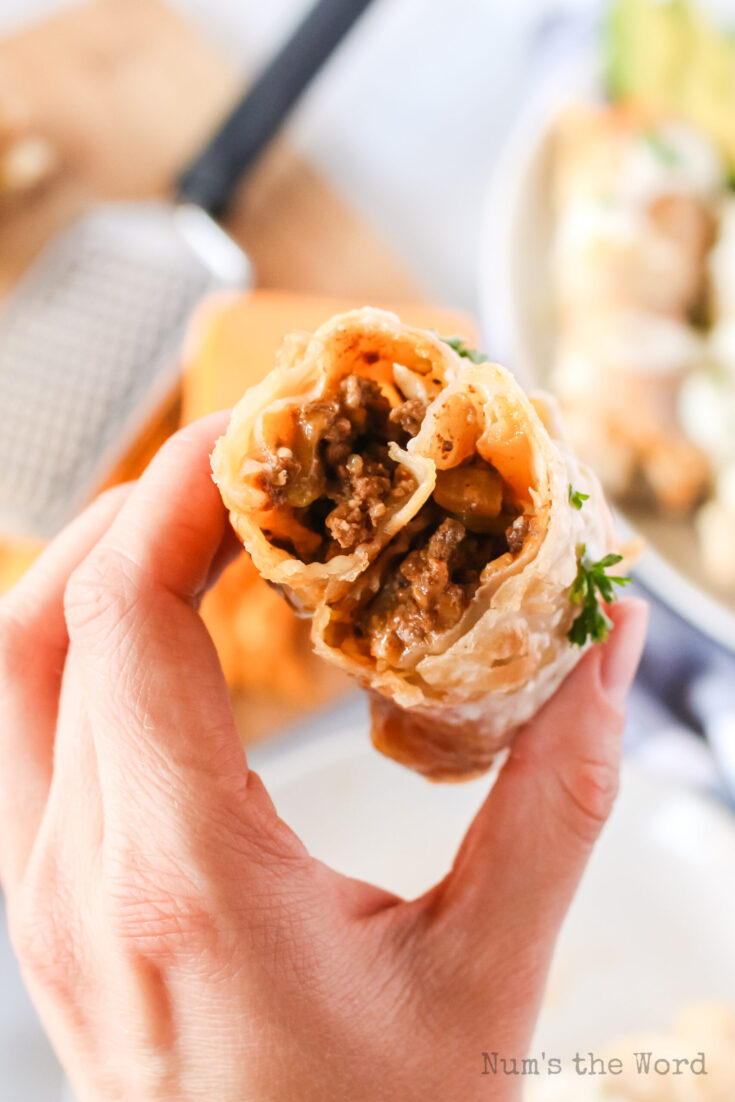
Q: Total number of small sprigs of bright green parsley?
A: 3